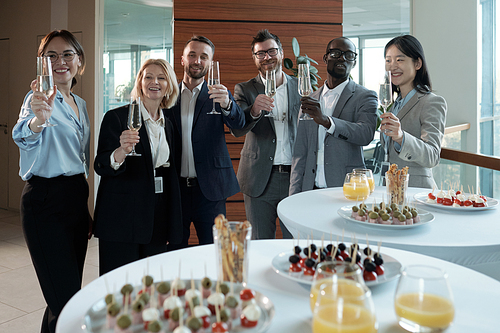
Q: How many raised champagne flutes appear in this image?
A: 6